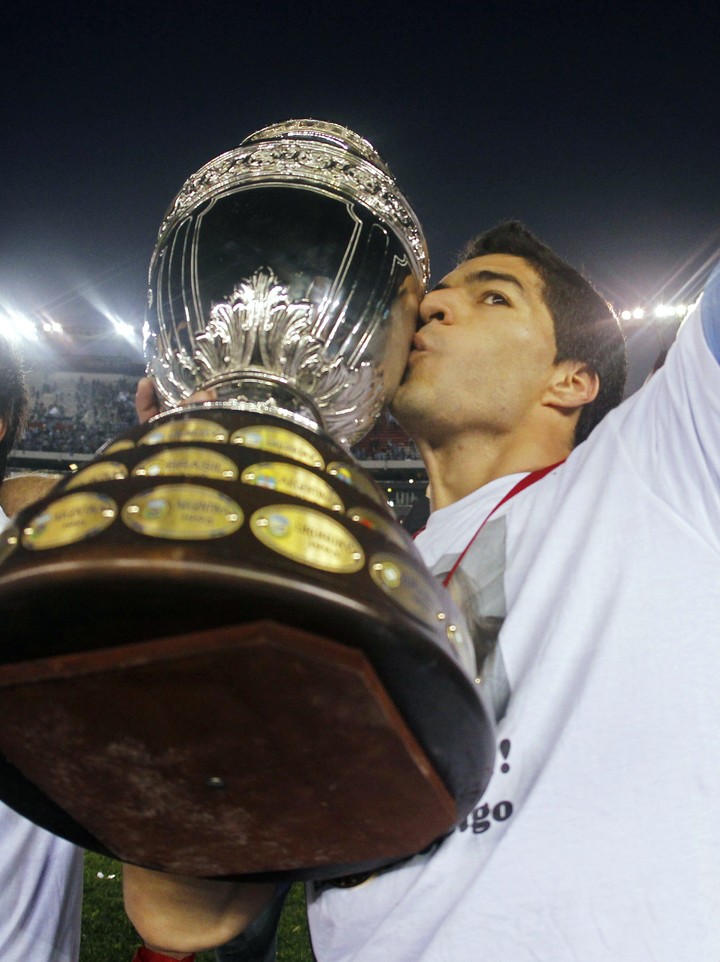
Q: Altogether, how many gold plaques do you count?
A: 14